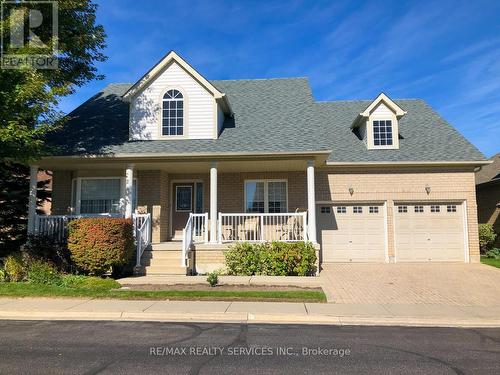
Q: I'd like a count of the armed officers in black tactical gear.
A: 0